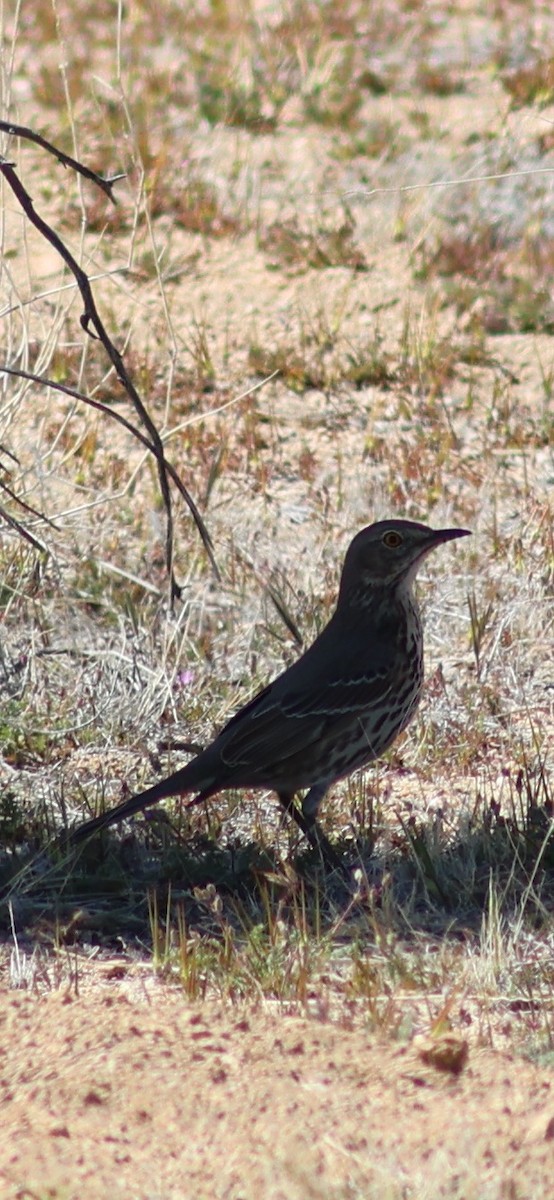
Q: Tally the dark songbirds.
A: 1